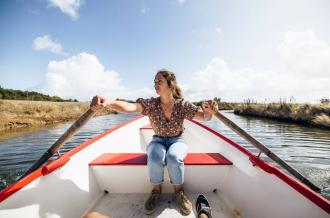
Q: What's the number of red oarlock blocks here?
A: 2